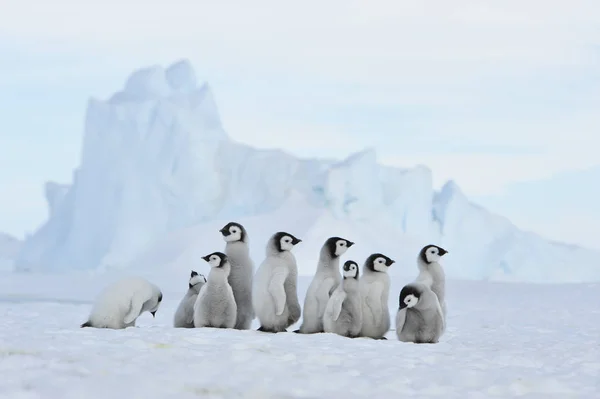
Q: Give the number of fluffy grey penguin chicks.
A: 10